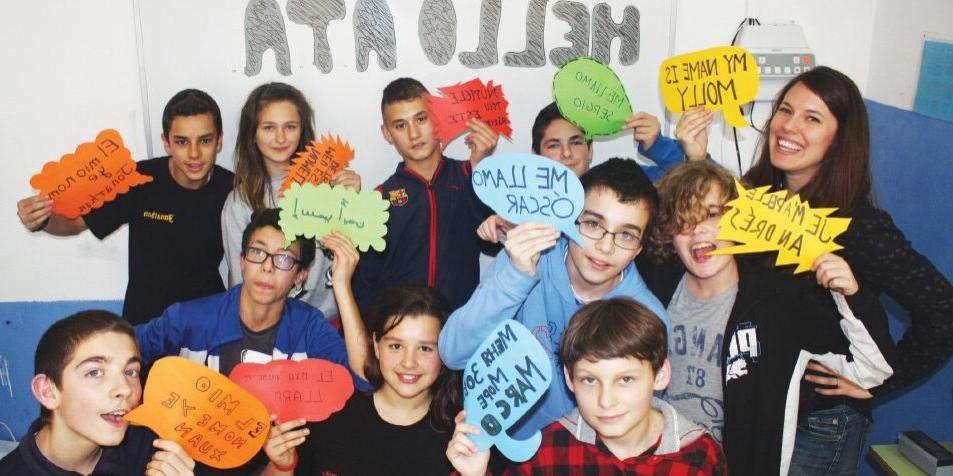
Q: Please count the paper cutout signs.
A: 11